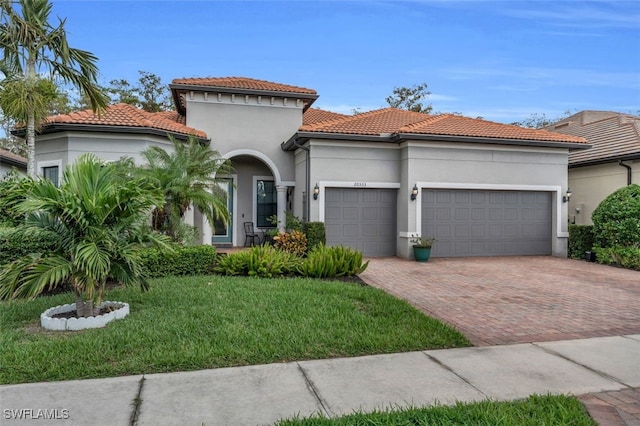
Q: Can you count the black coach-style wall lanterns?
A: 3